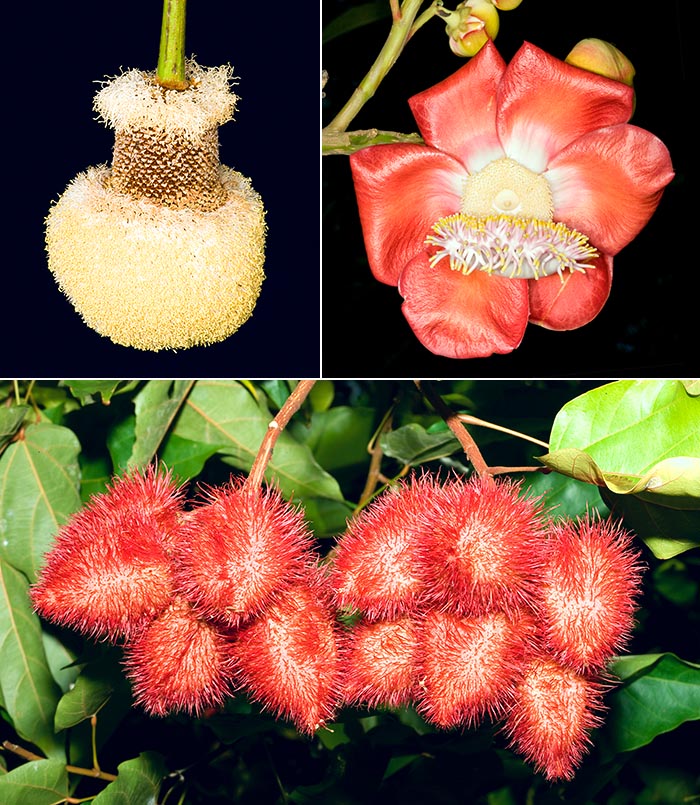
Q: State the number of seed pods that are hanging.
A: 10